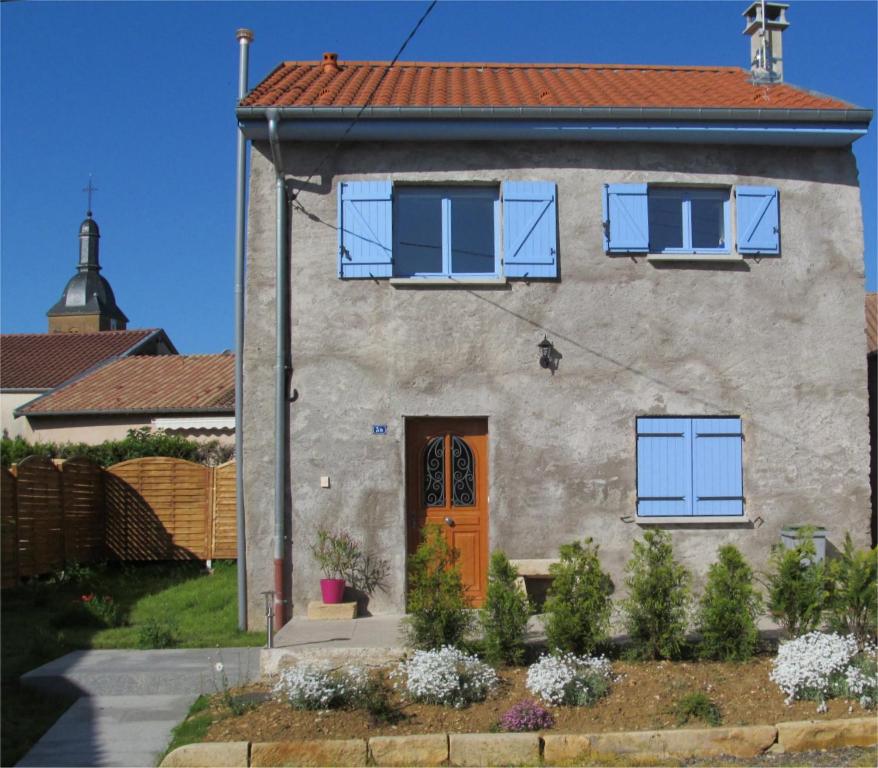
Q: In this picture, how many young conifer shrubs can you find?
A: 7